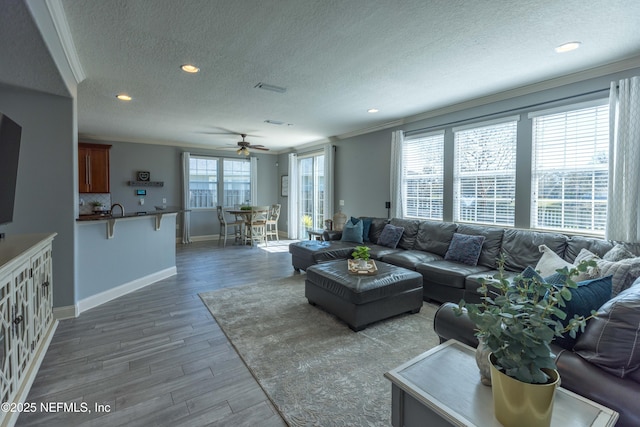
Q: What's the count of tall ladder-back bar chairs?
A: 4